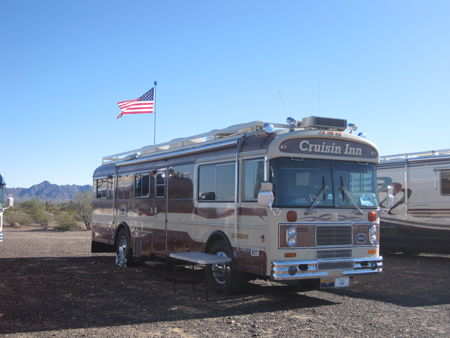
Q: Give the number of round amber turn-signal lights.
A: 2